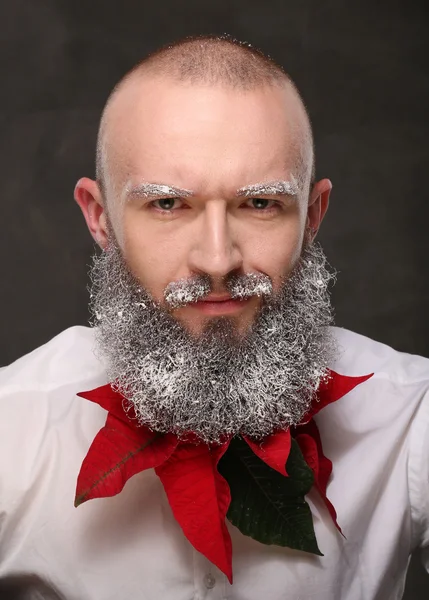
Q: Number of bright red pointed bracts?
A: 6